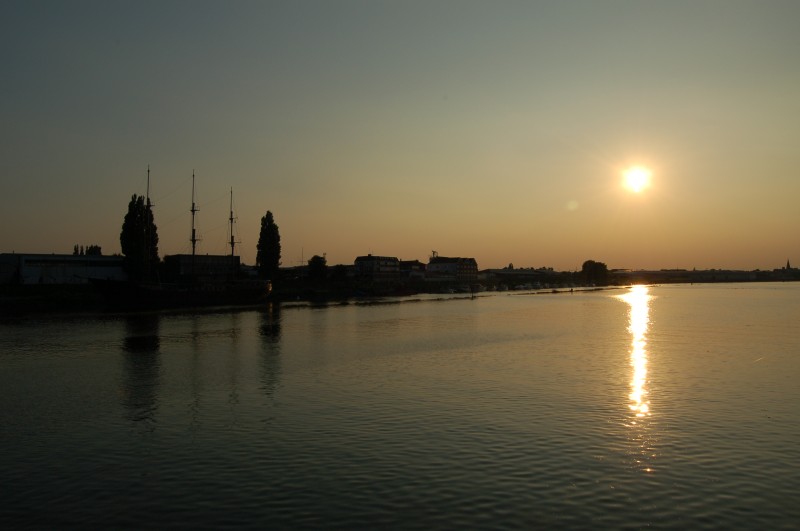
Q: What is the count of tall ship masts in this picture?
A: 3